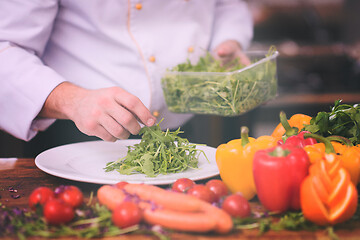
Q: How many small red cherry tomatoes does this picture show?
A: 9